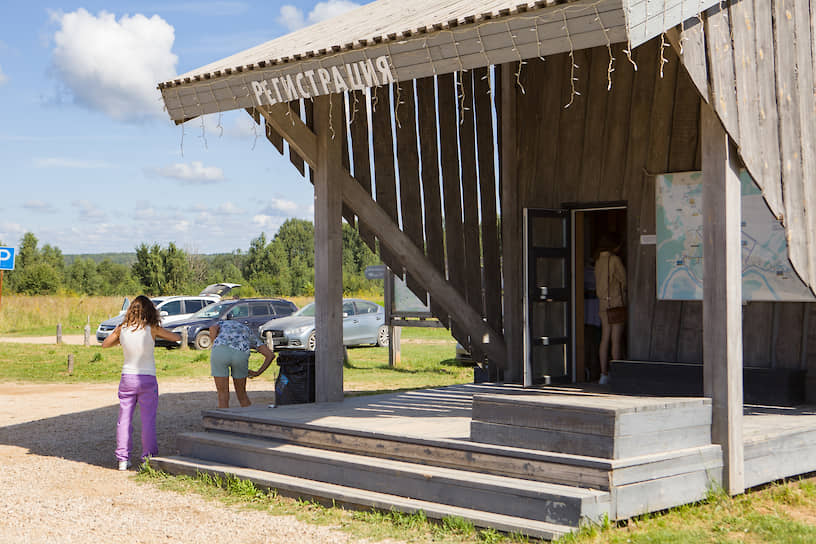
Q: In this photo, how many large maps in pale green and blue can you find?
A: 1